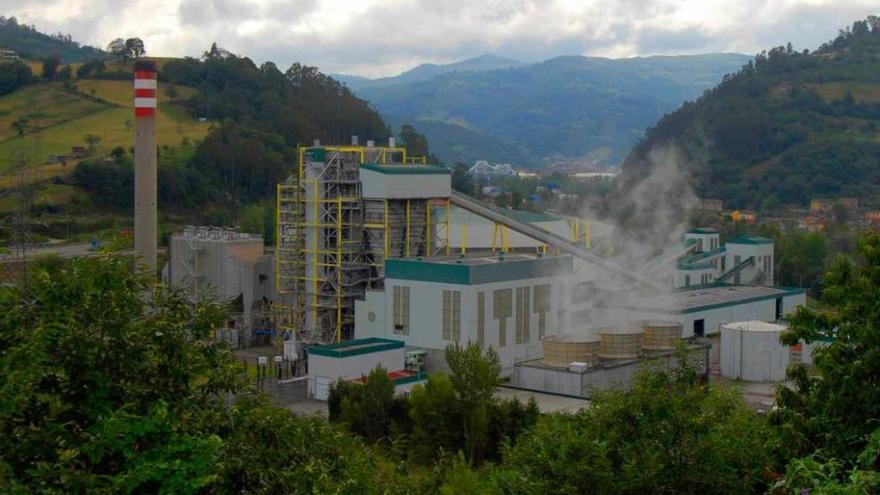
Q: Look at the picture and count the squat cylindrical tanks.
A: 4